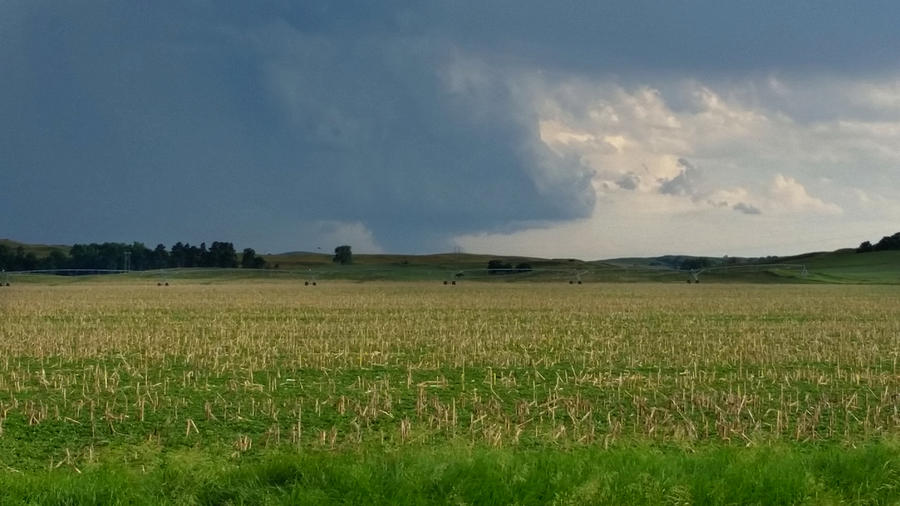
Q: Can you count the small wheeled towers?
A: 6